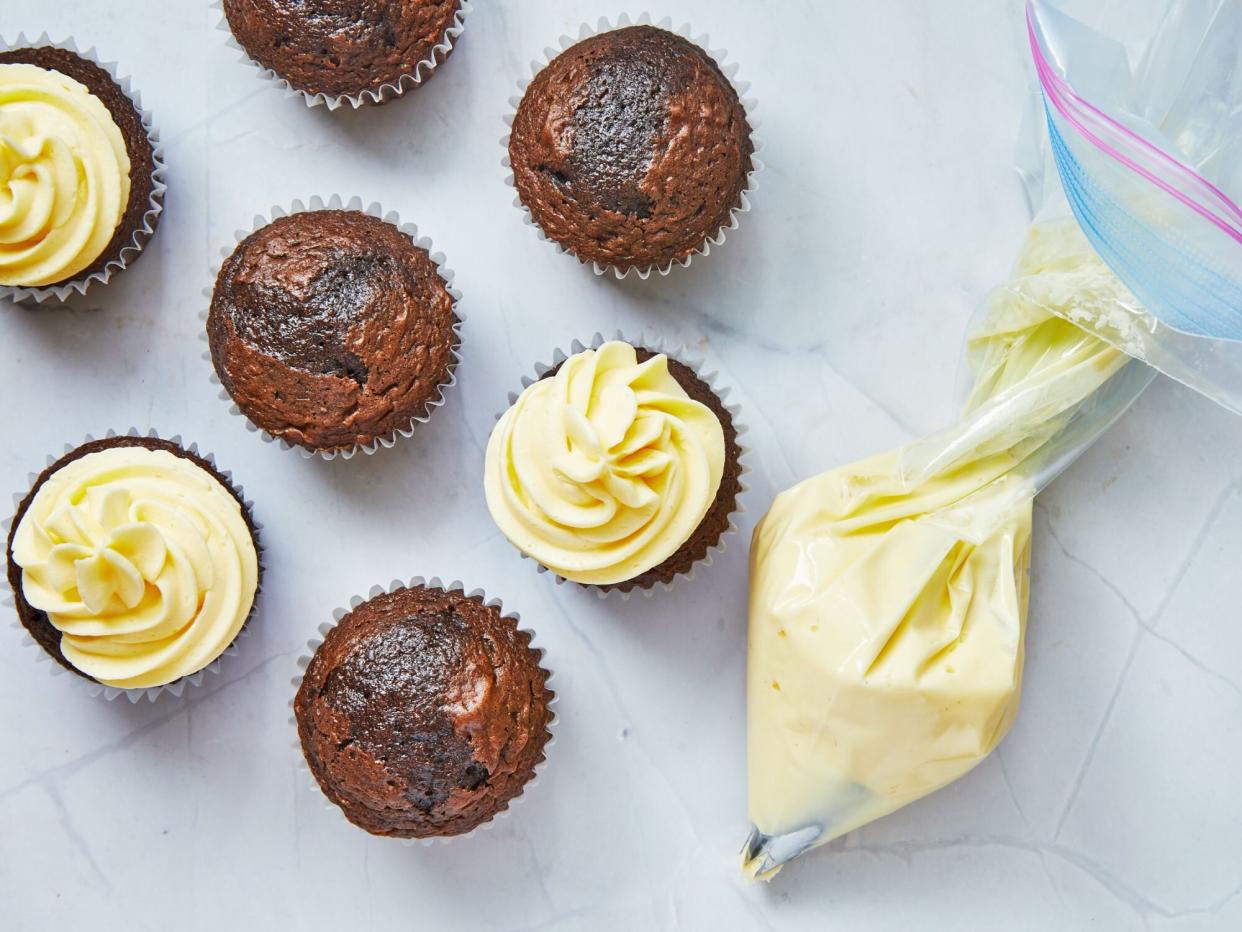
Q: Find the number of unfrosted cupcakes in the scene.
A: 4